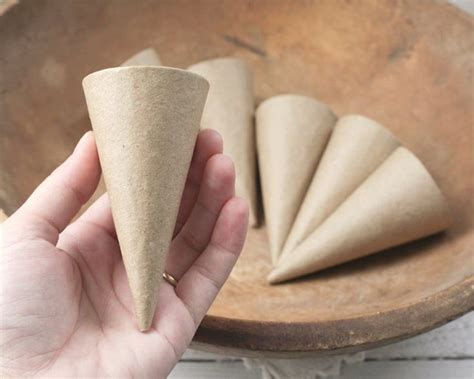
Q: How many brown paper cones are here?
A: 6